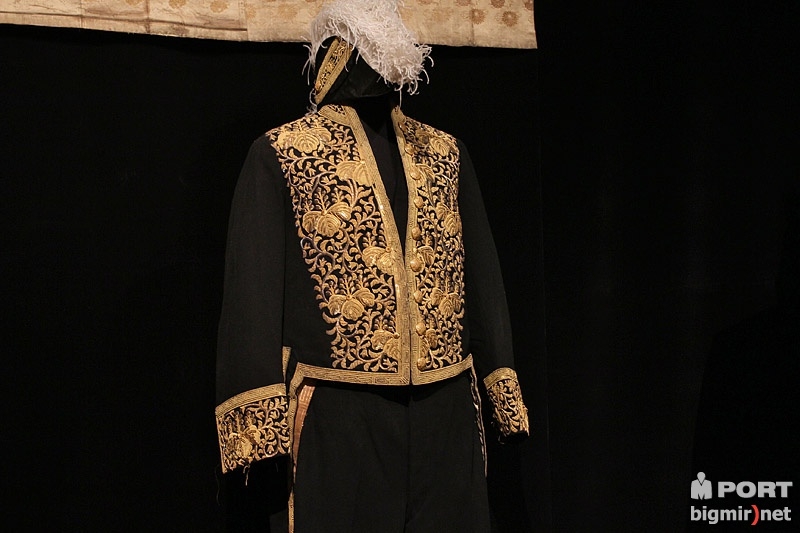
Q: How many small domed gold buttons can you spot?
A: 9